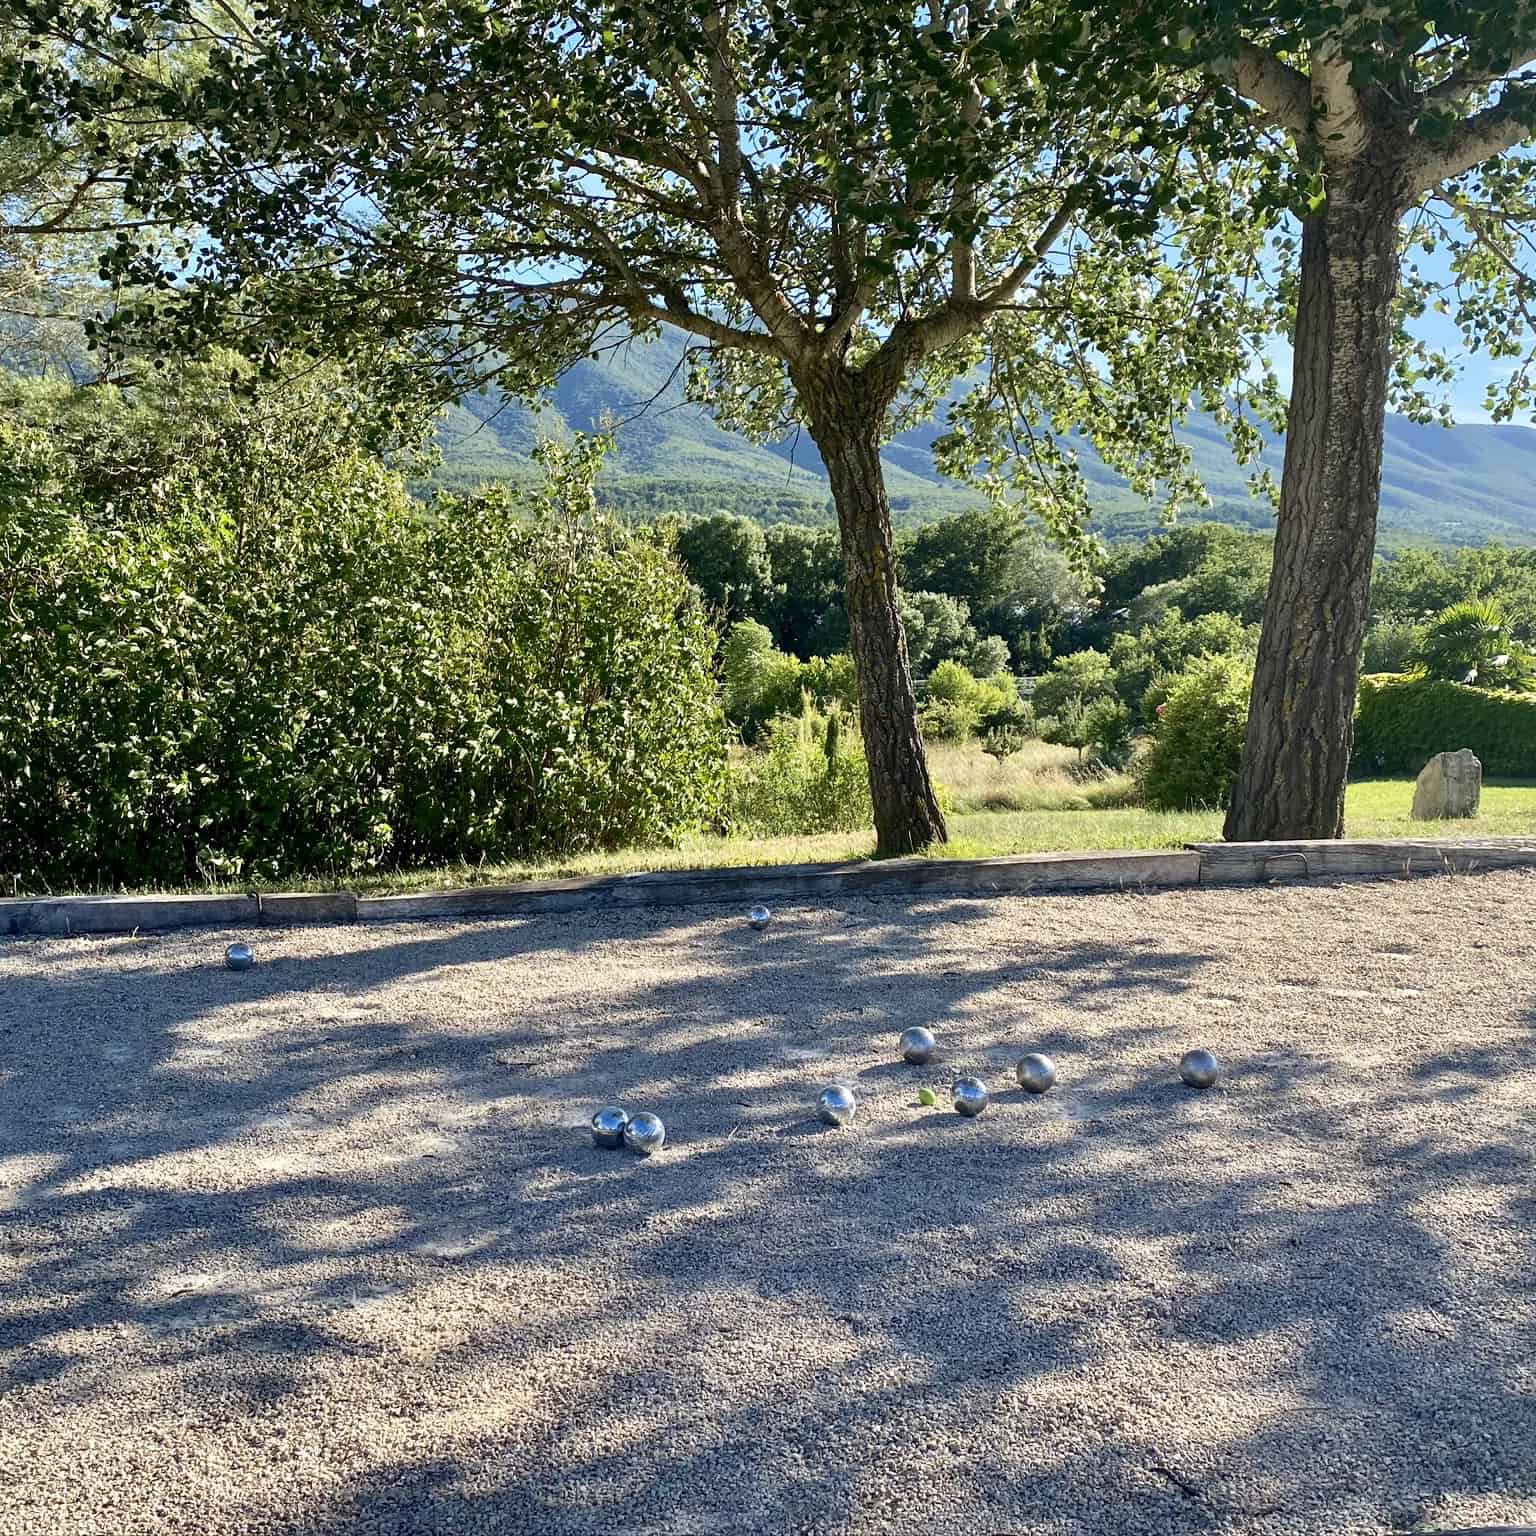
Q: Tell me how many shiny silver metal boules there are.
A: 9